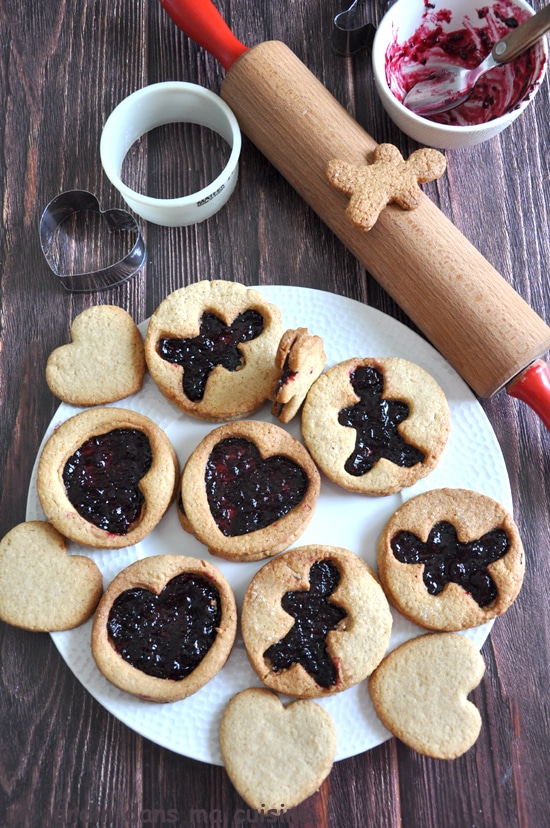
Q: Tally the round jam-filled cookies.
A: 7